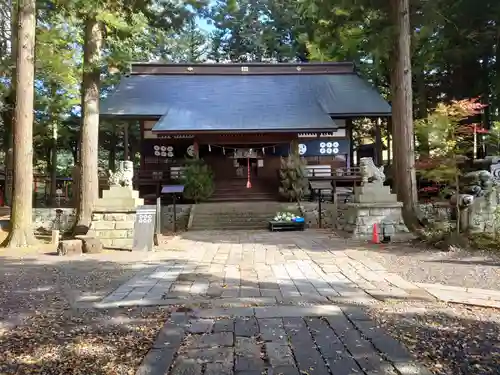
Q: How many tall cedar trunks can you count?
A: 3